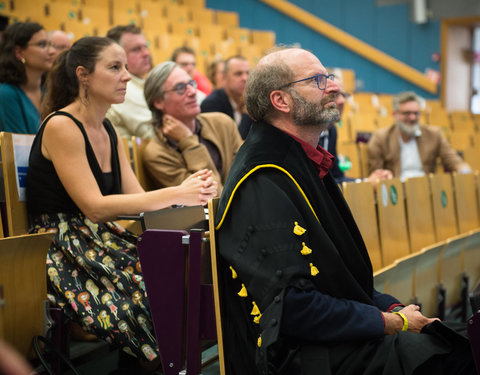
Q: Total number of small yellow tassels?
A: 8